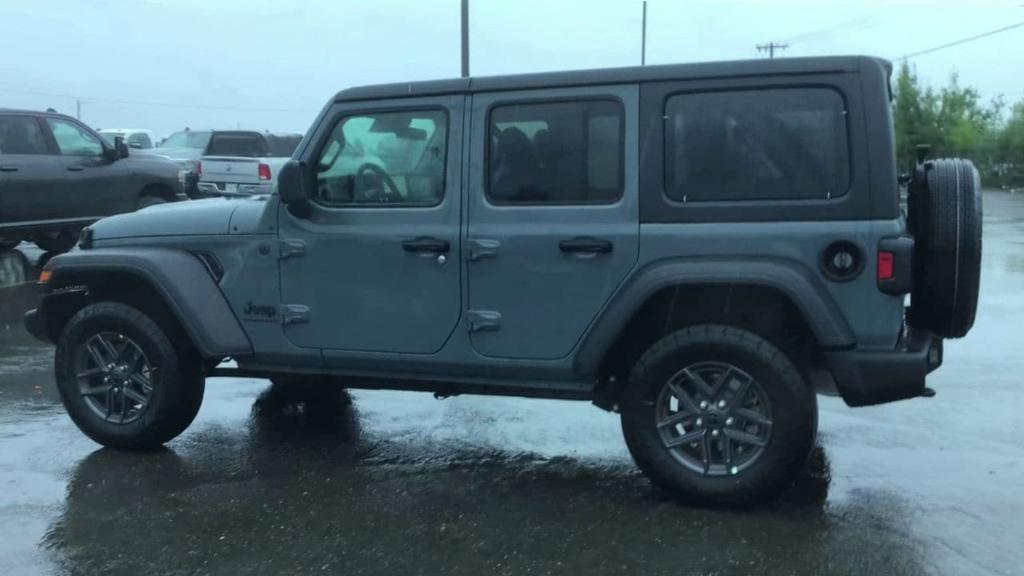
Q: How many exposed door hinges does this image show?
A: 4